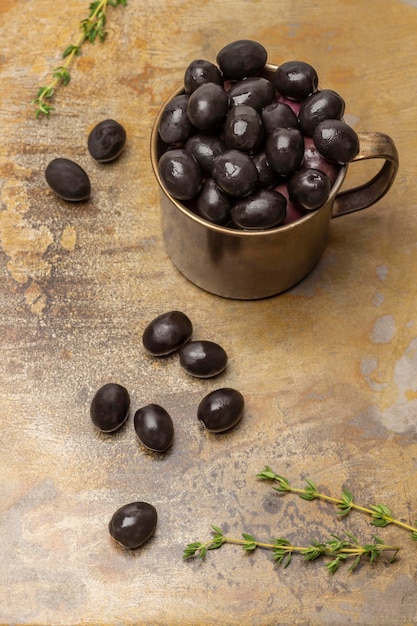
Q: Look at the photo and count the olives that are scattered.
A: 8